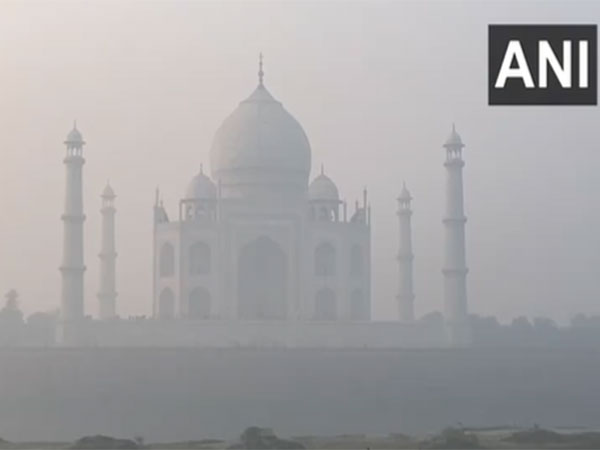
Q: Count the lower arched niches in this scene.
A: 4